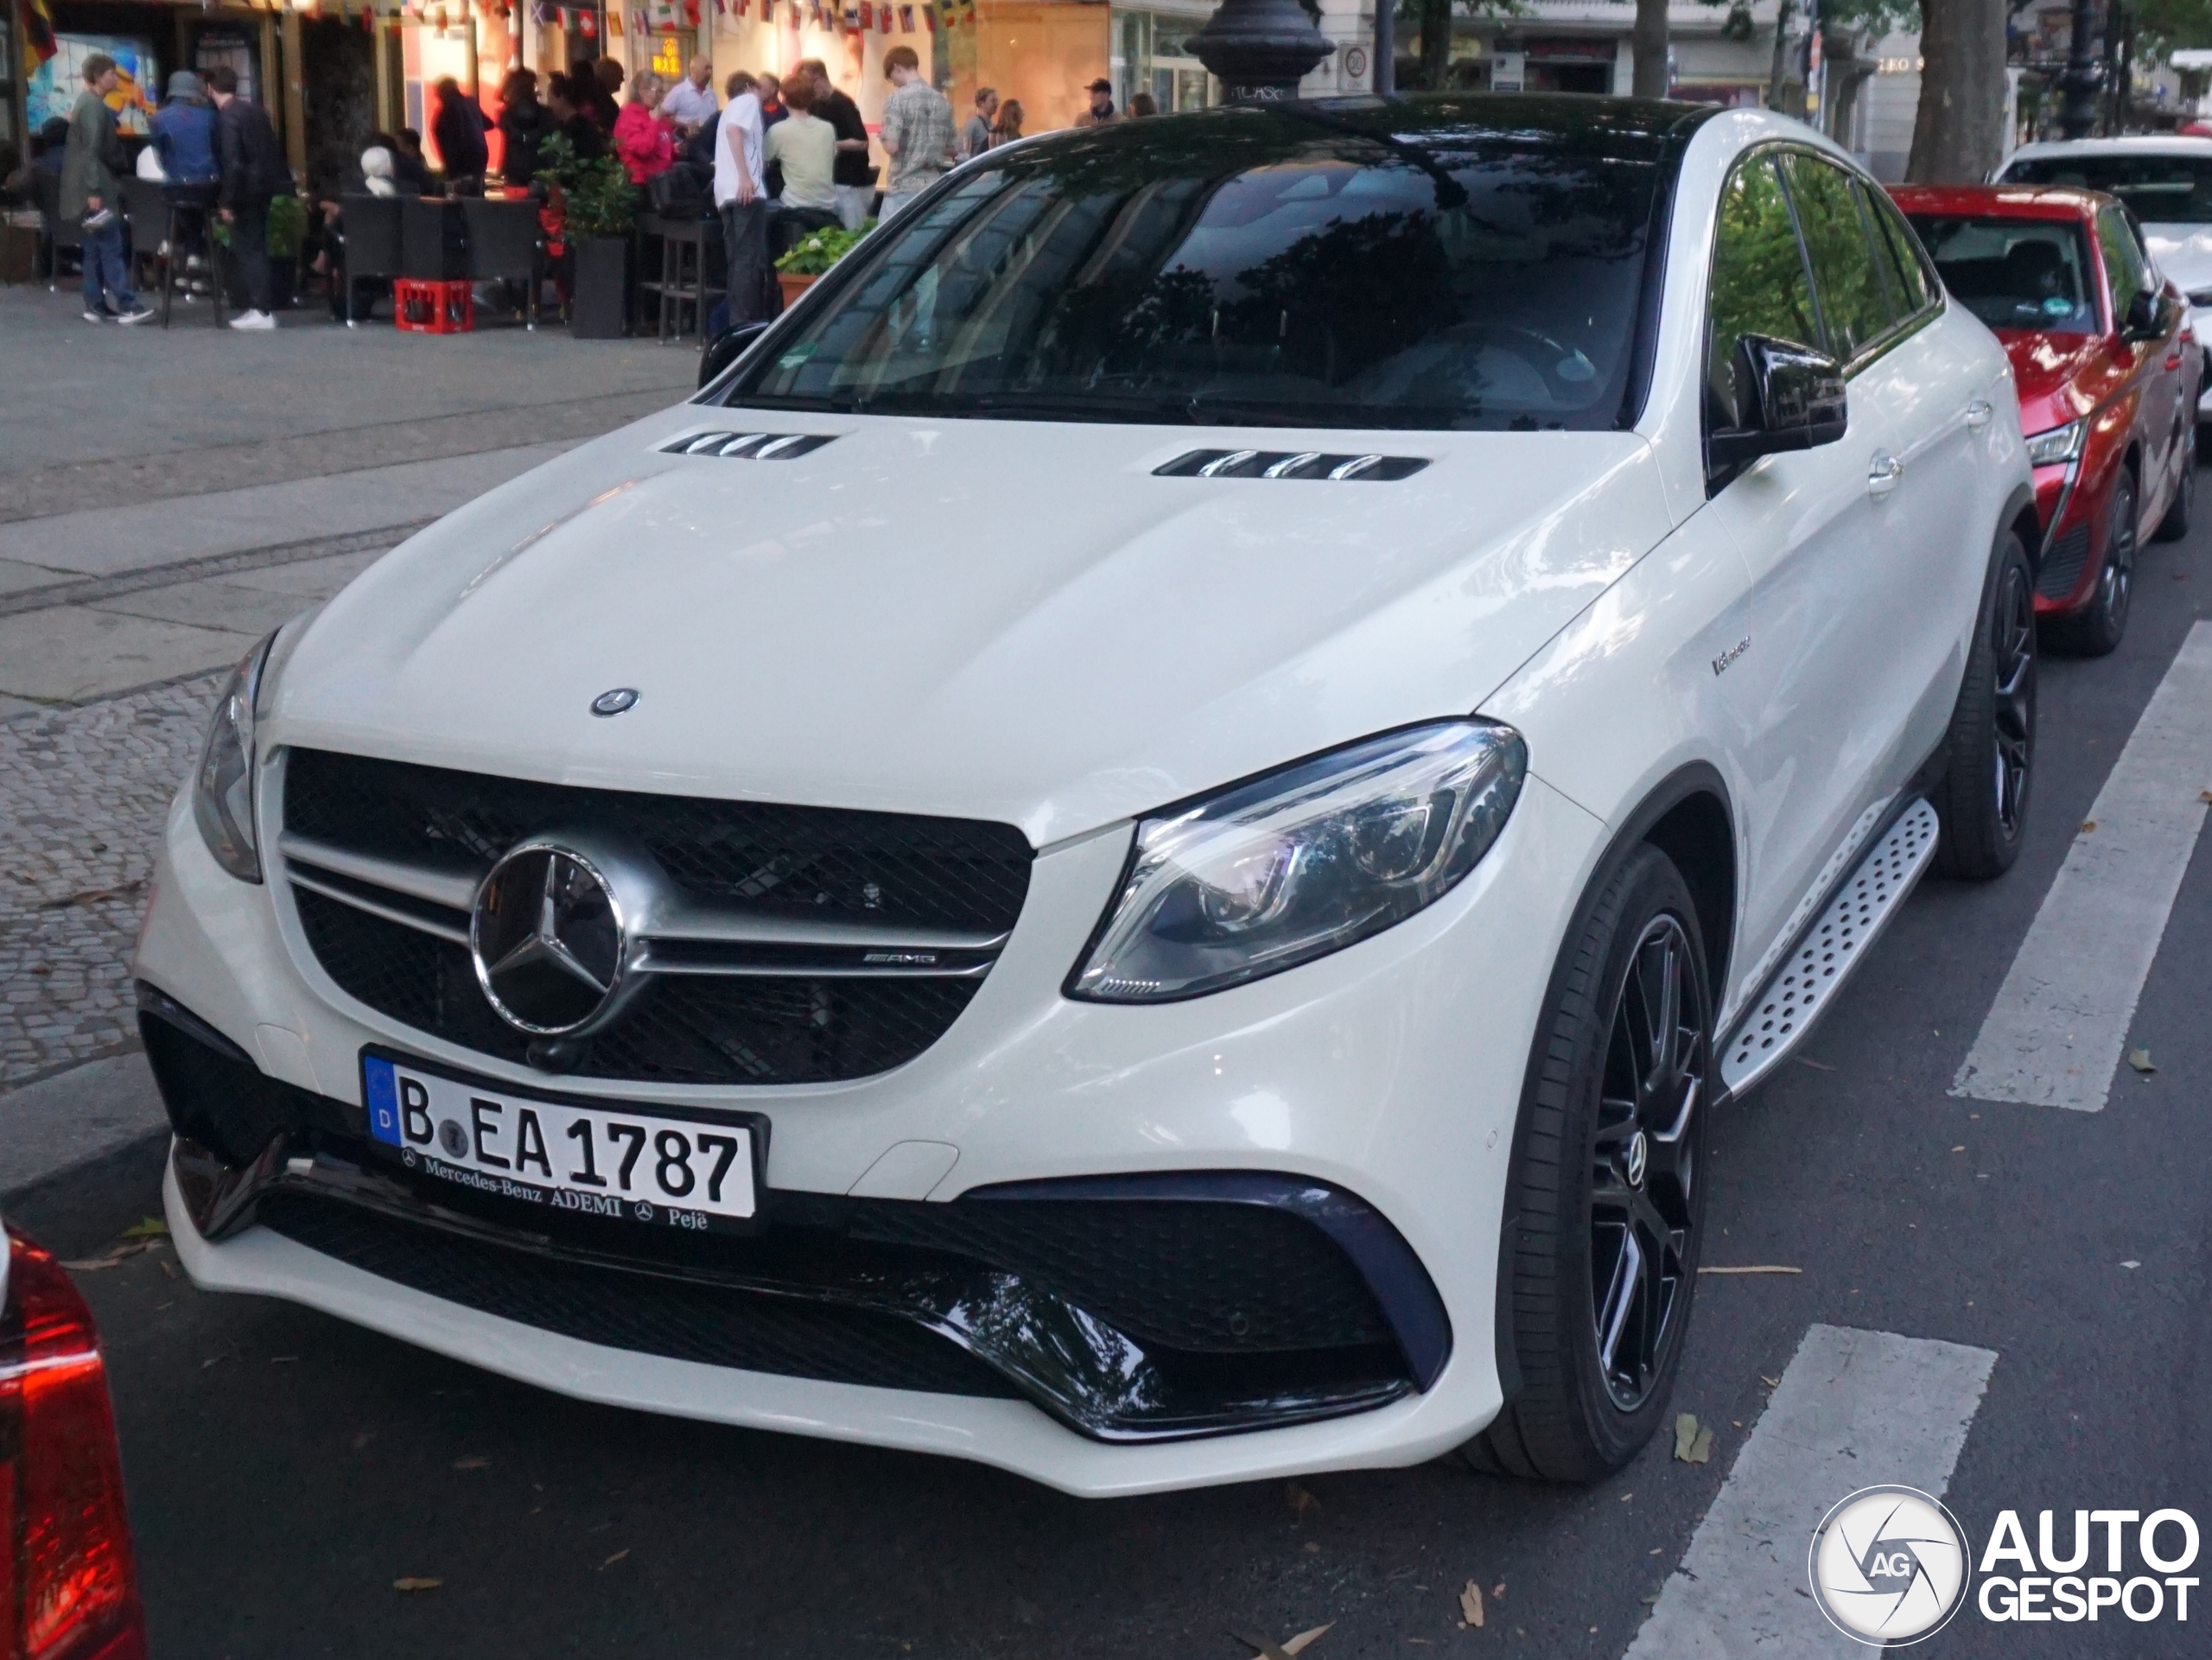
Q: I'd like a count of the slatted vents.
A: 2